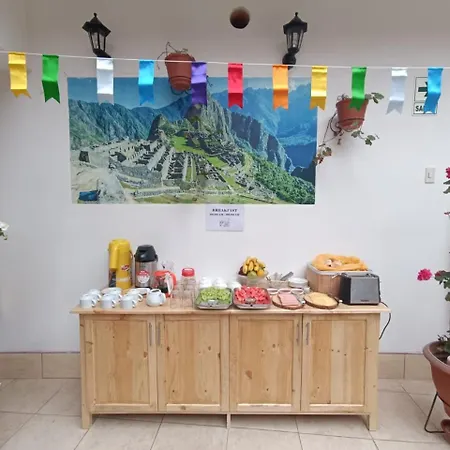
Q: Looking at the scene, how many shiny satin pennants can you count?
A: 11